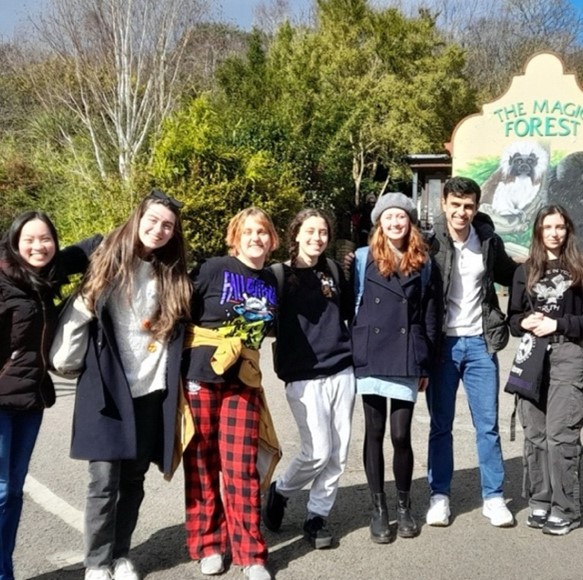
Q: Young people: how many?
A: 7